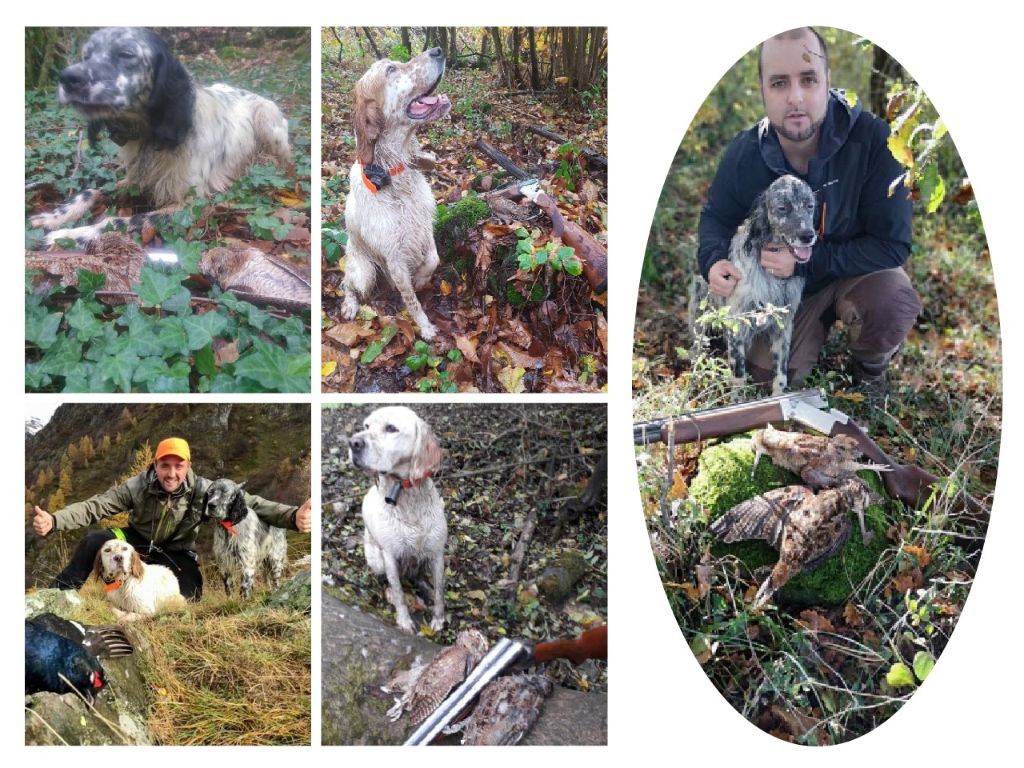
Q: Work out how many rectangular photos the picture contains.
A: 4